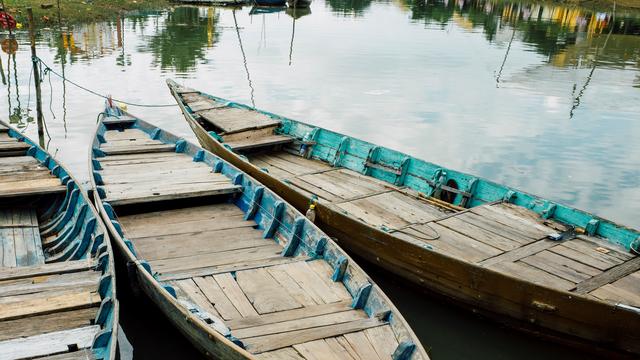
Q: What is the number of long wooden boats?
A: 3